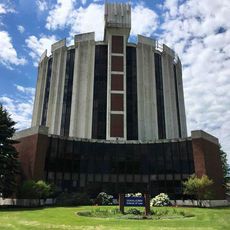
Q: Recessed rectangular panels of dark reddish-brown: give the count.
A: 5